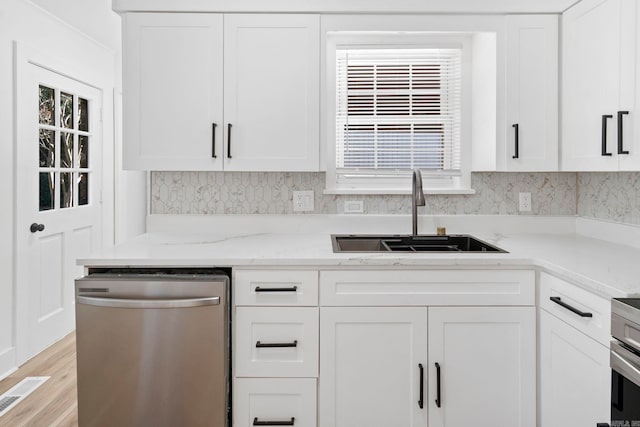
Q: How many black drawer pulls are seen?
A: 4